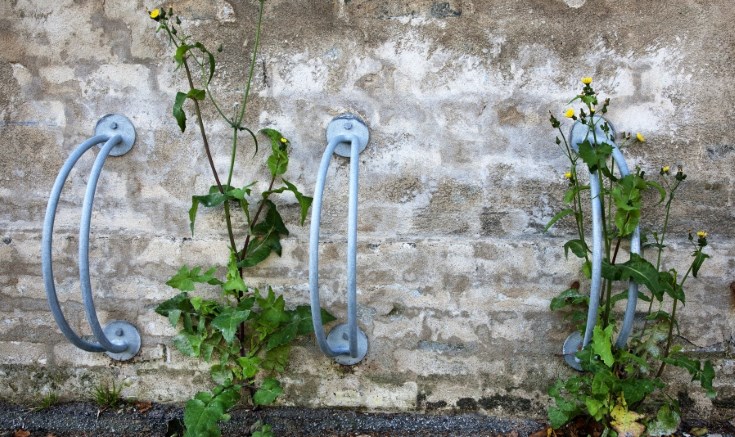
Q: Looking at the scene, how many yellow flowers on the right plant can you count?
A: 6